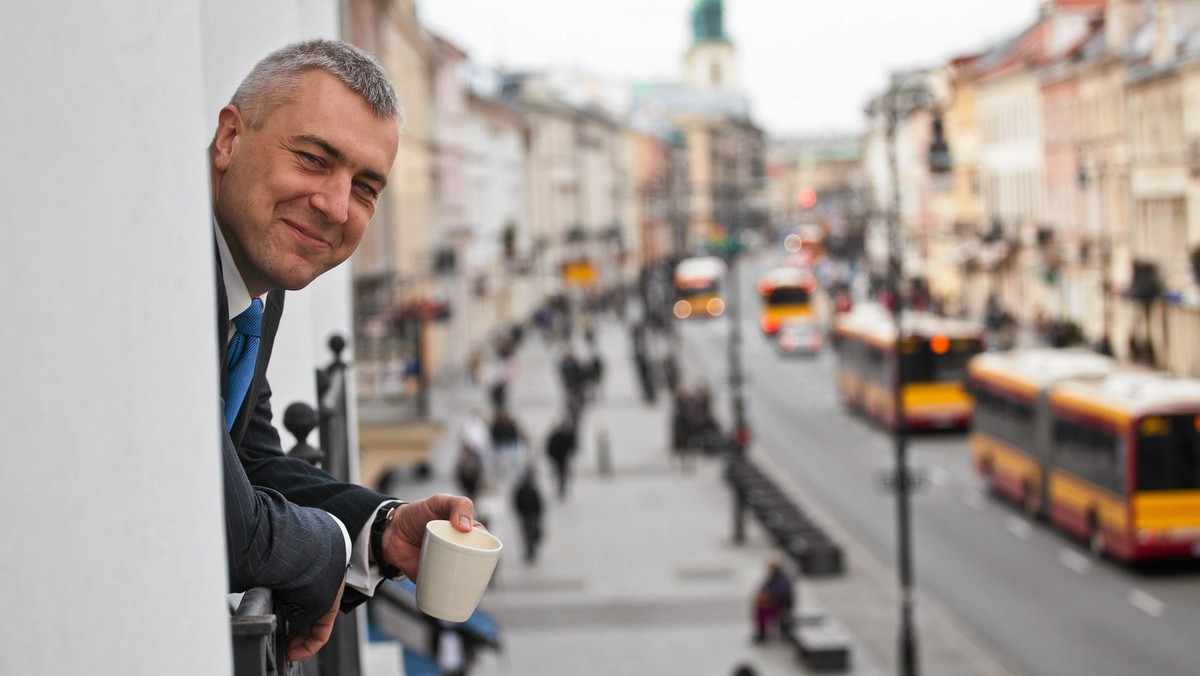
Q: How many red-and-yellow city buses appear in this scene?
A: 4